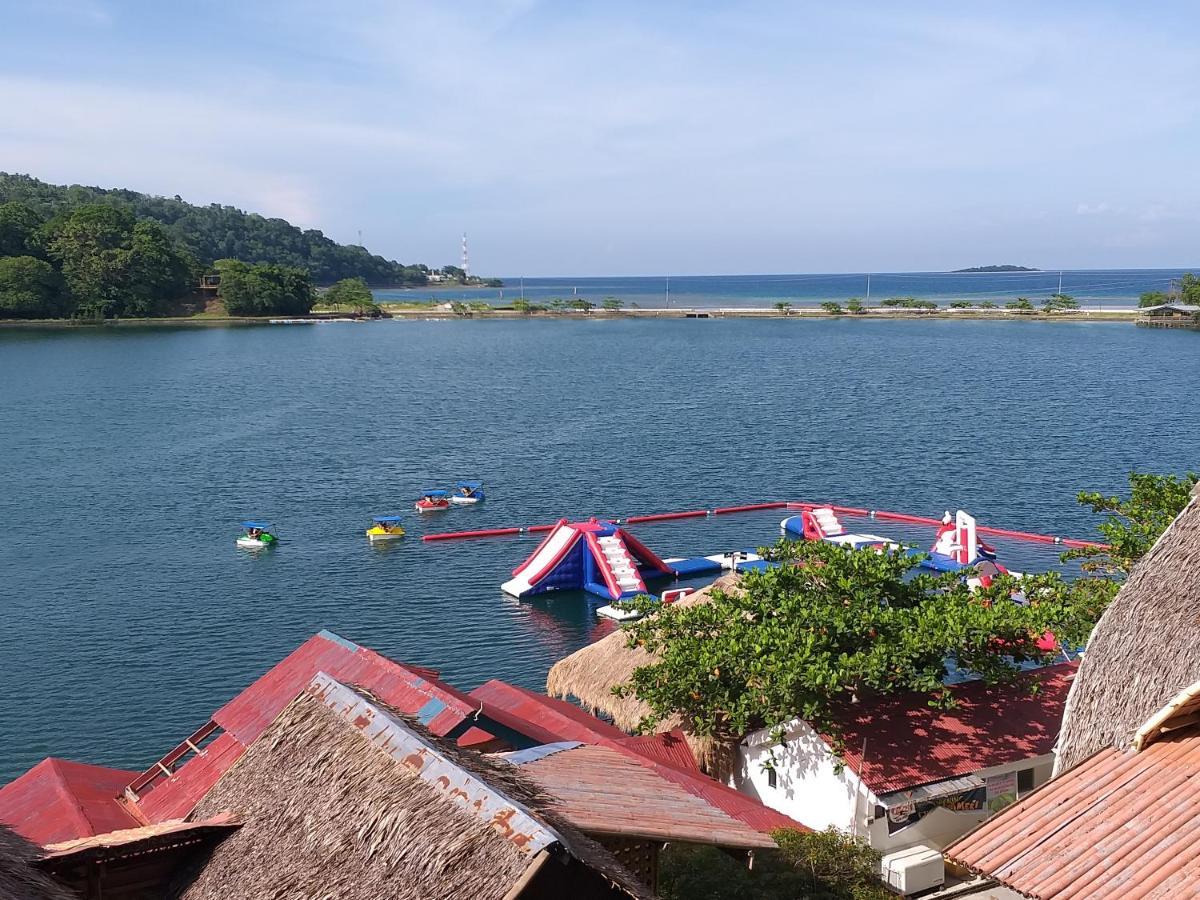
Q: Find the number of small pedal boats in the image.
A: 4